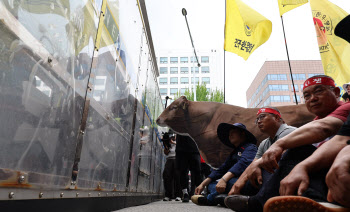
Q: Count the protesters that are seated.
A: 4